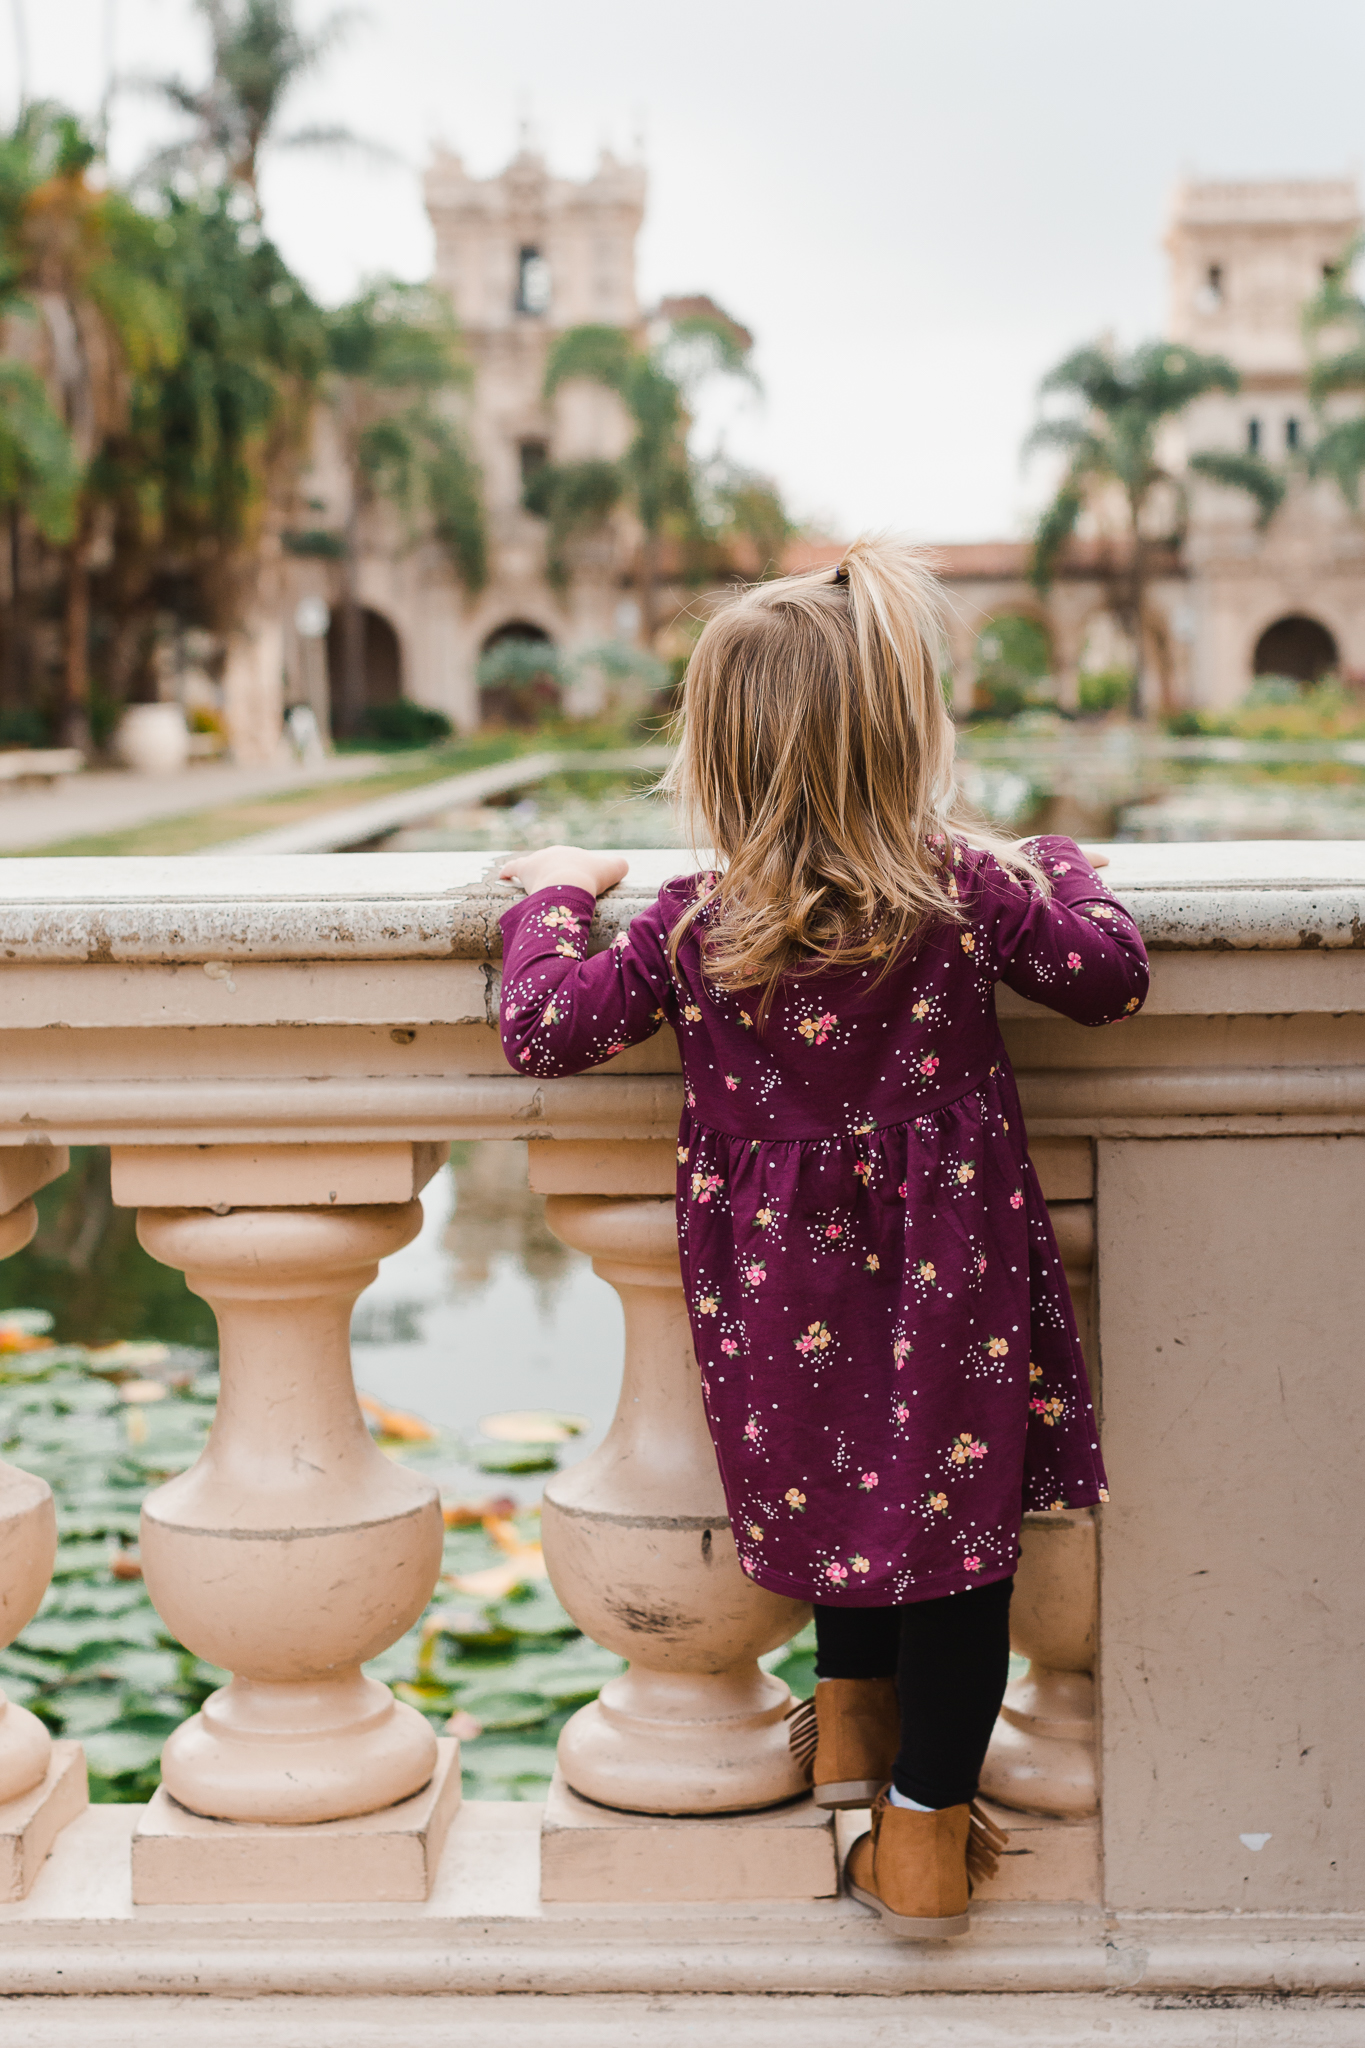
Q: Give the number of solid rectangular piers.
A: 1